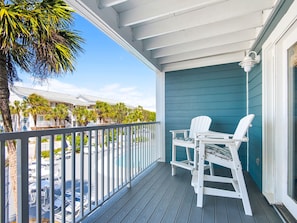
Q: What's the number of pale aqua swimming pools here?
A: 1